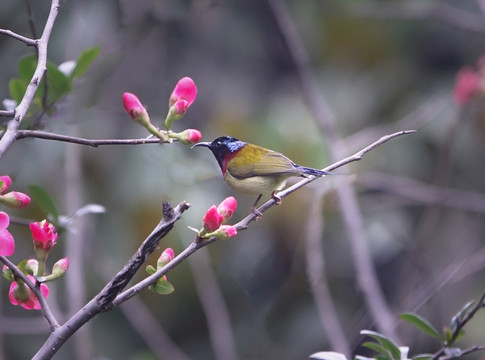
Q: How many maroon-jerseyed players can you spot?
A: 0